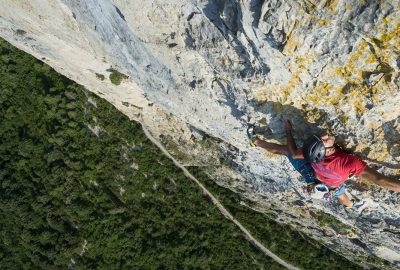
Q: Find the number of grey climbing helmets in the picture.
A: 1